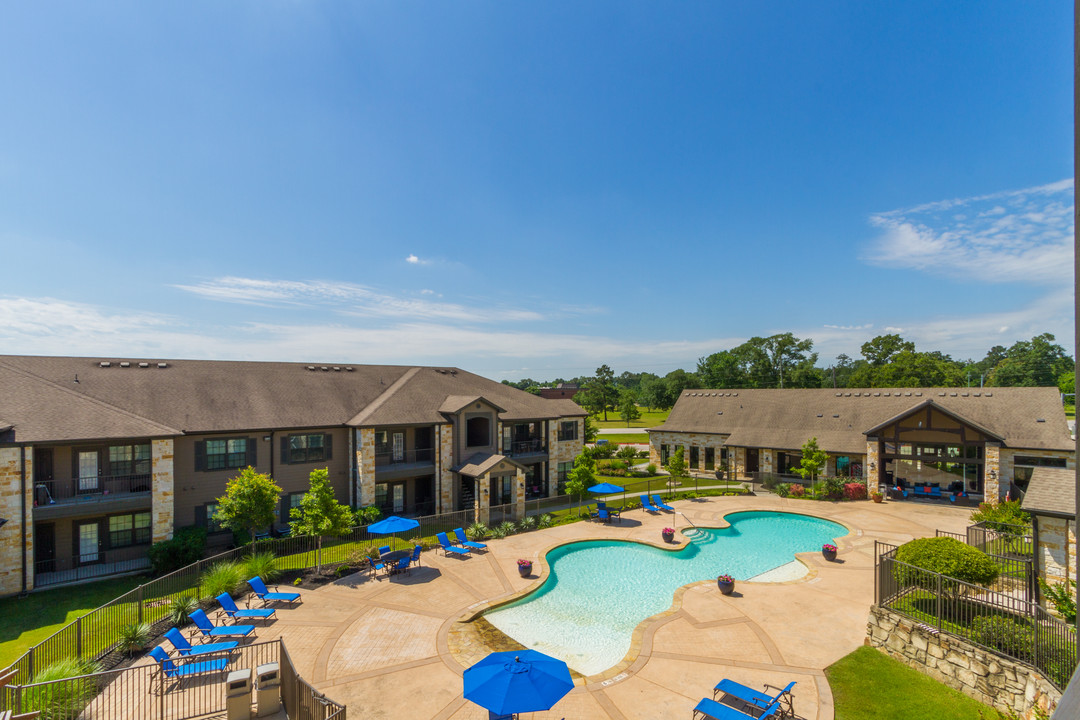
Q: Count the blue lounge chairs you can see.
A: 11